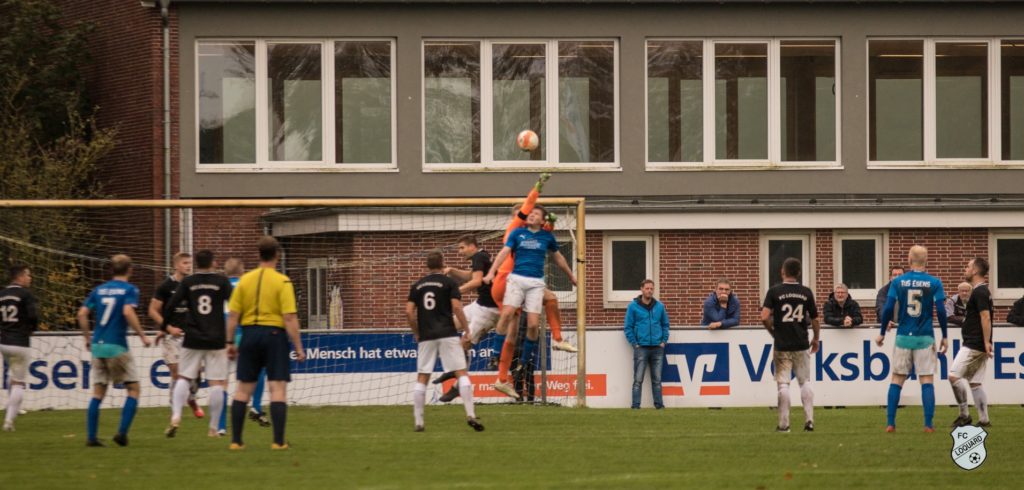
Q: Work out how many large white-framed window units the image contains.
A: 4